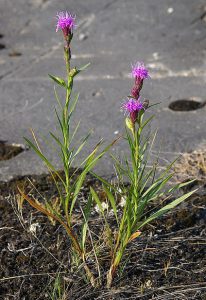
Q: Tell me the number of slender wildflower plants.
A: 2